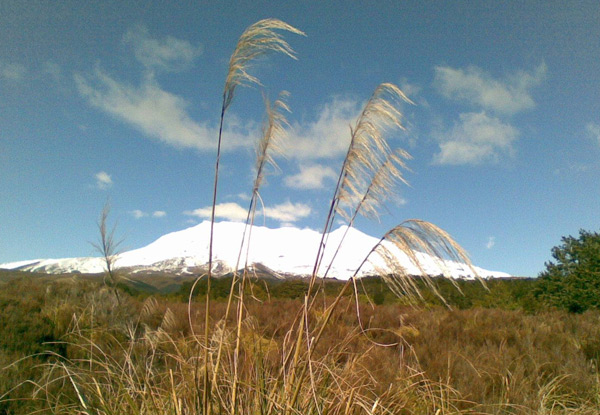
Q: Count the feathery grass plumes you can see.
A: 5